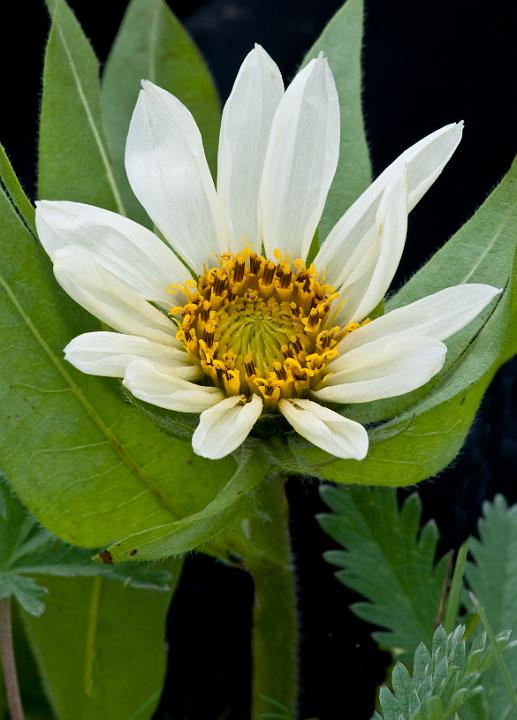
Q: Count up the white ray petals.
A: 13